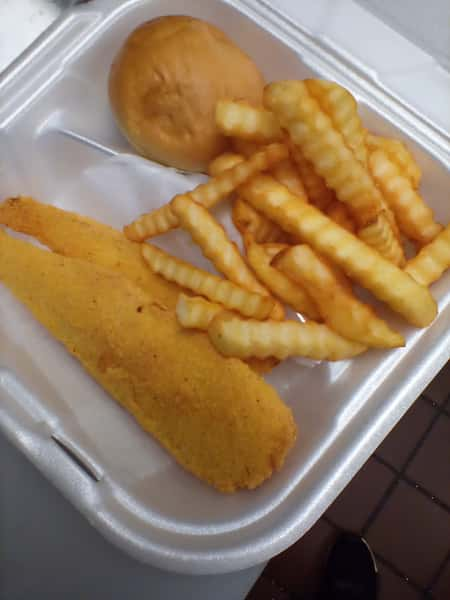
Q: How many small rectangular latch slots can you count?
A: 1